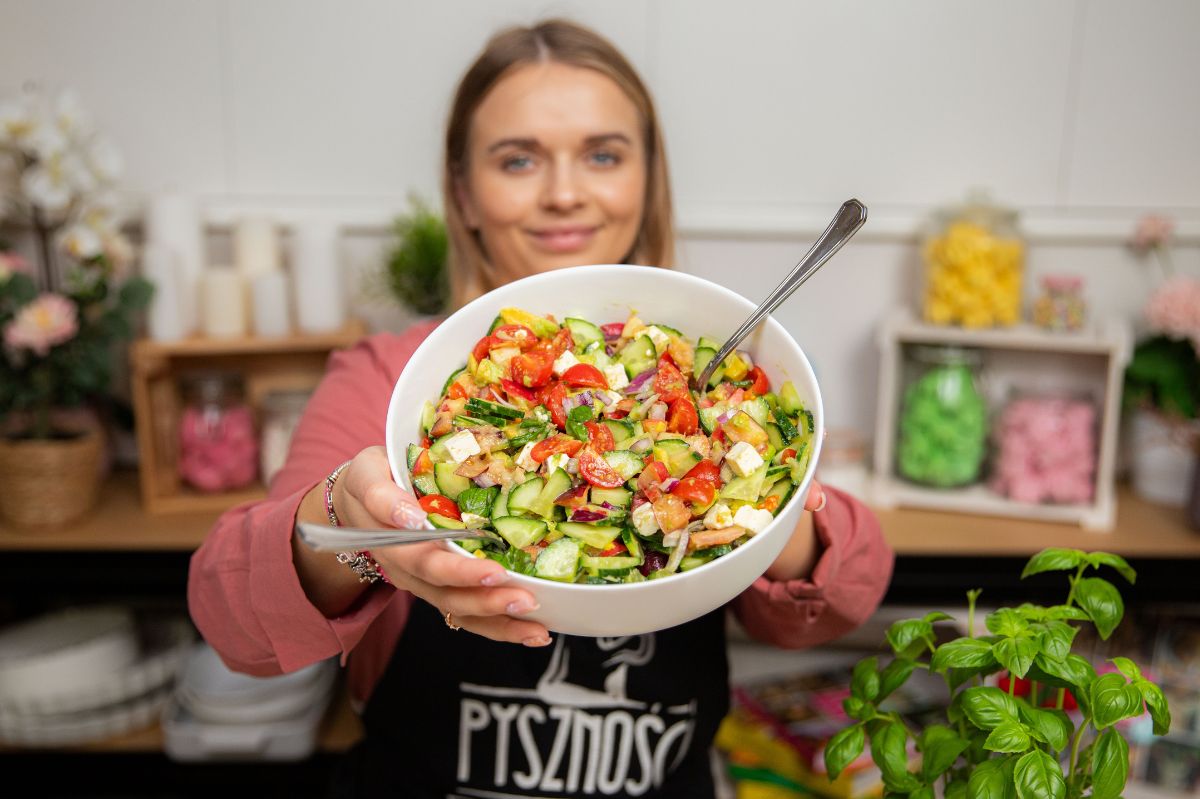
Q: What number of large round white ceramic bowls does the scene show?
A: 1